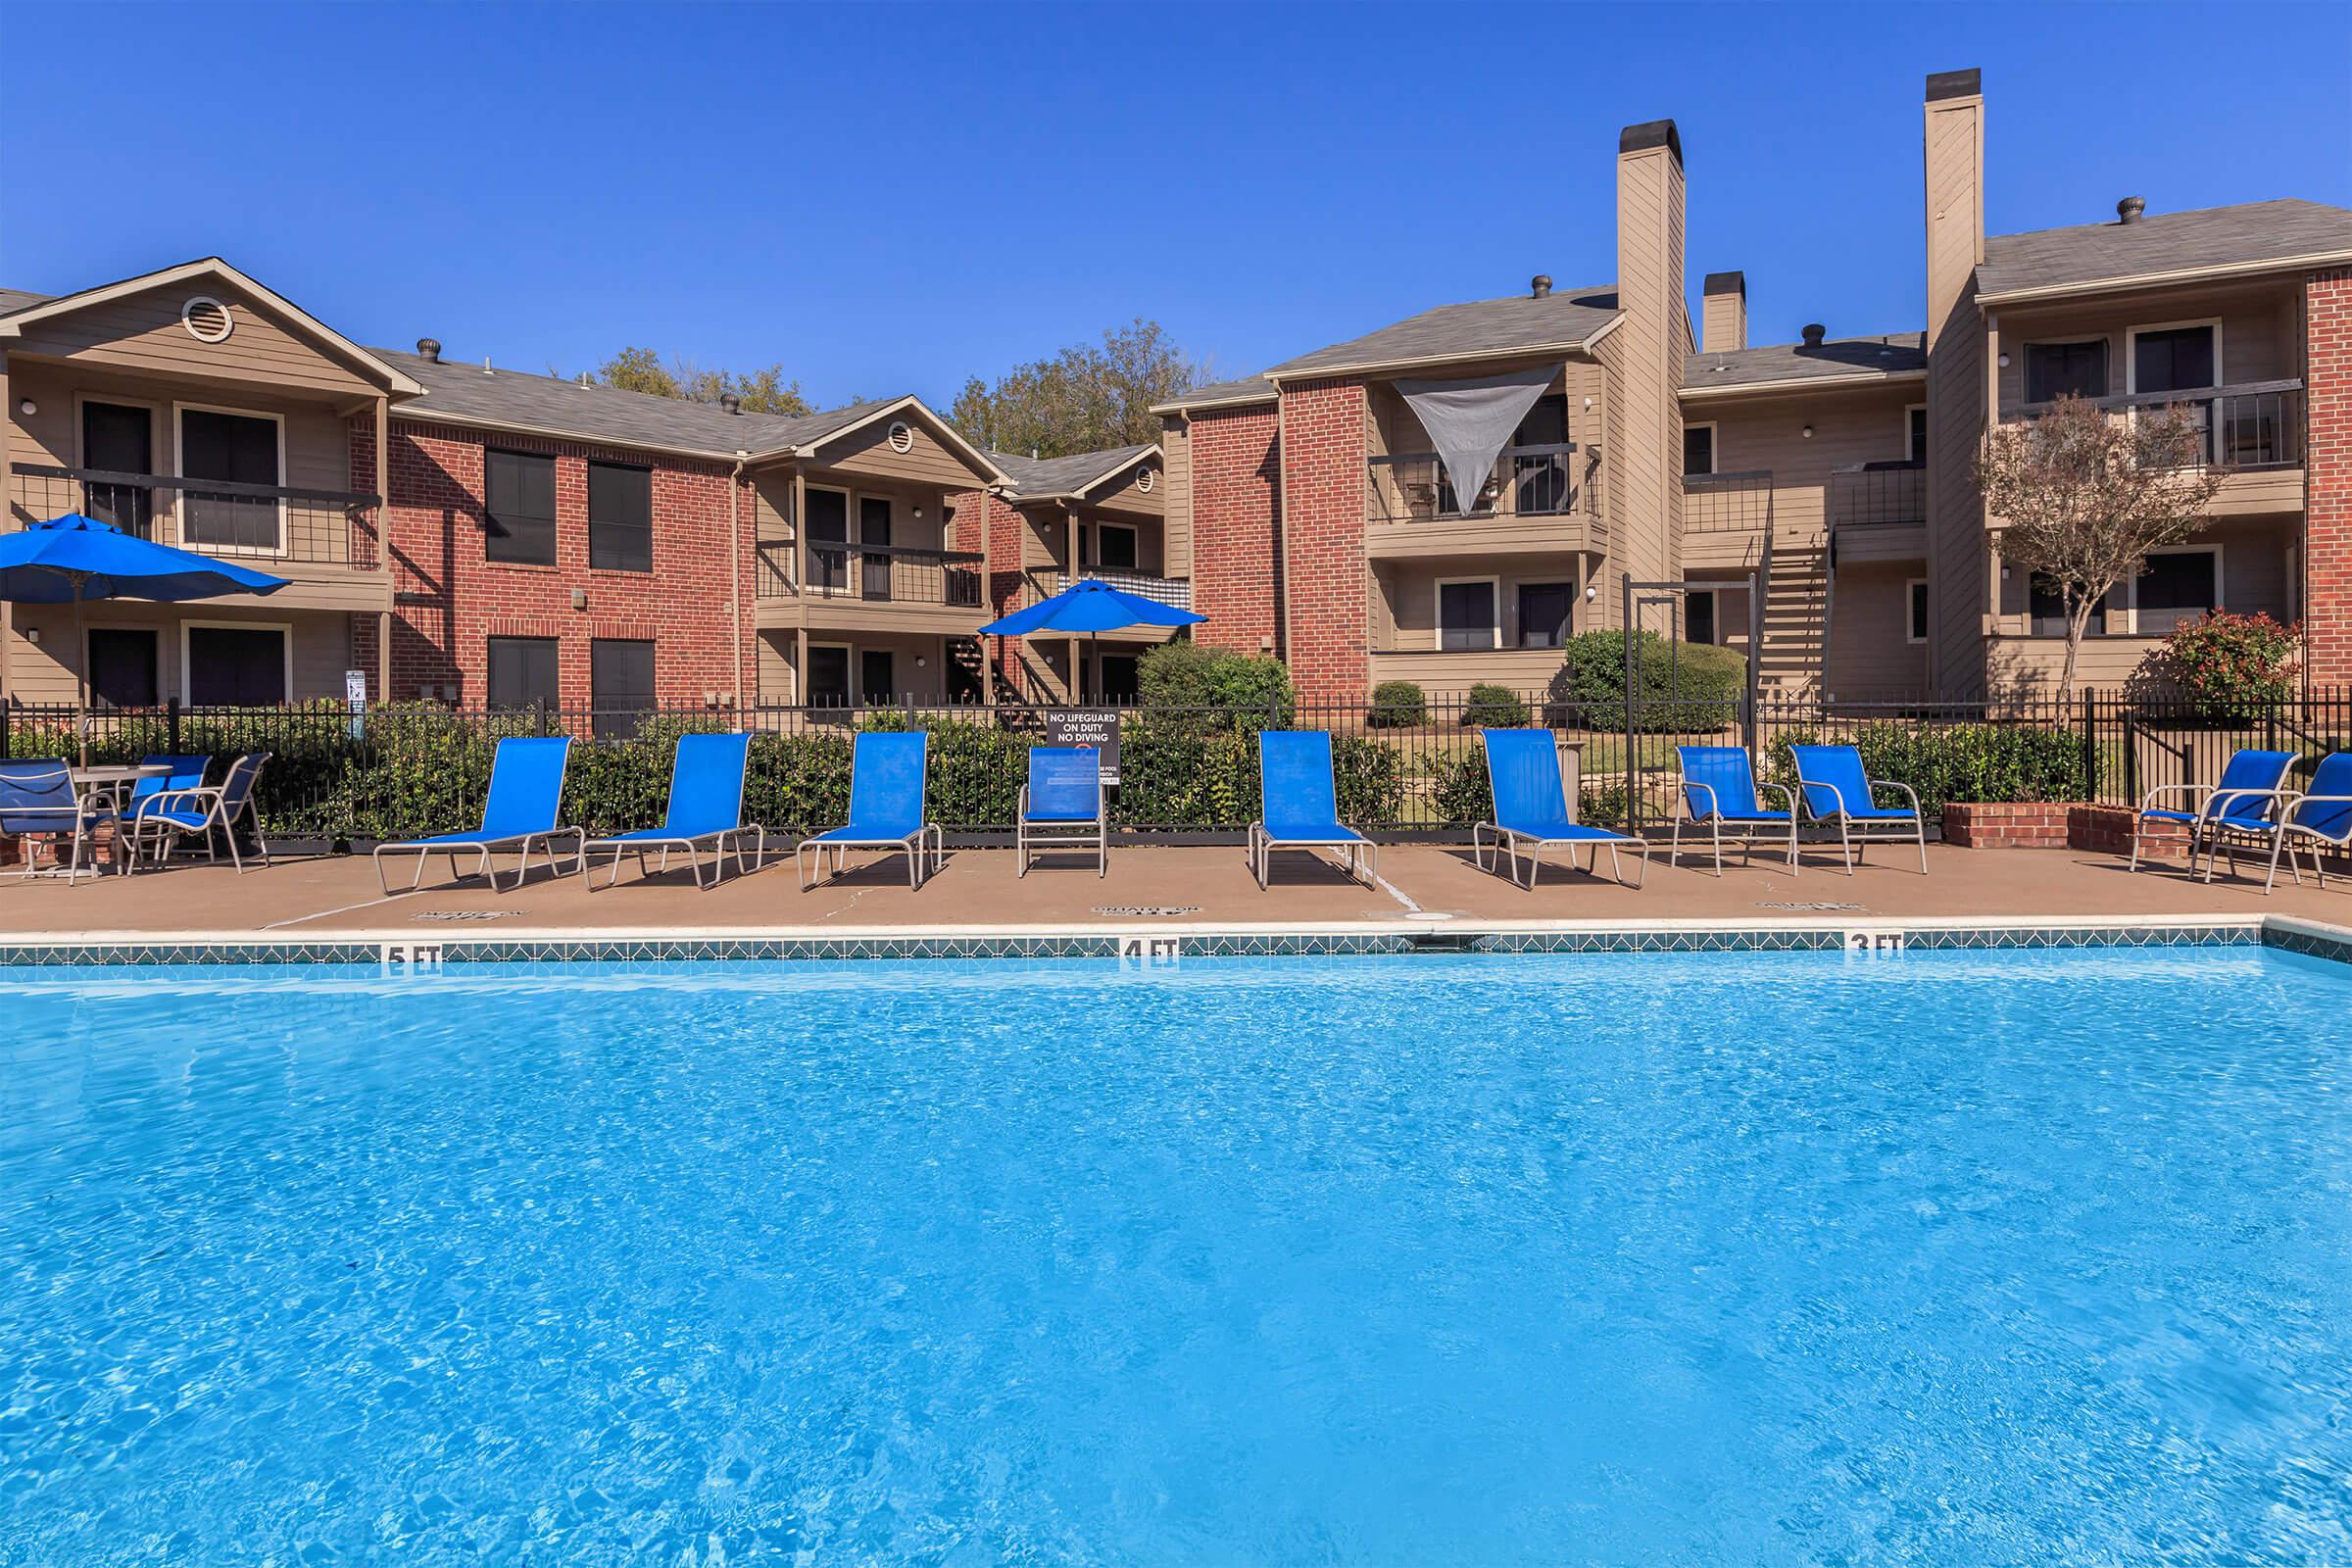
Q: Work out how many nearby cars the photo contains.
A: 0